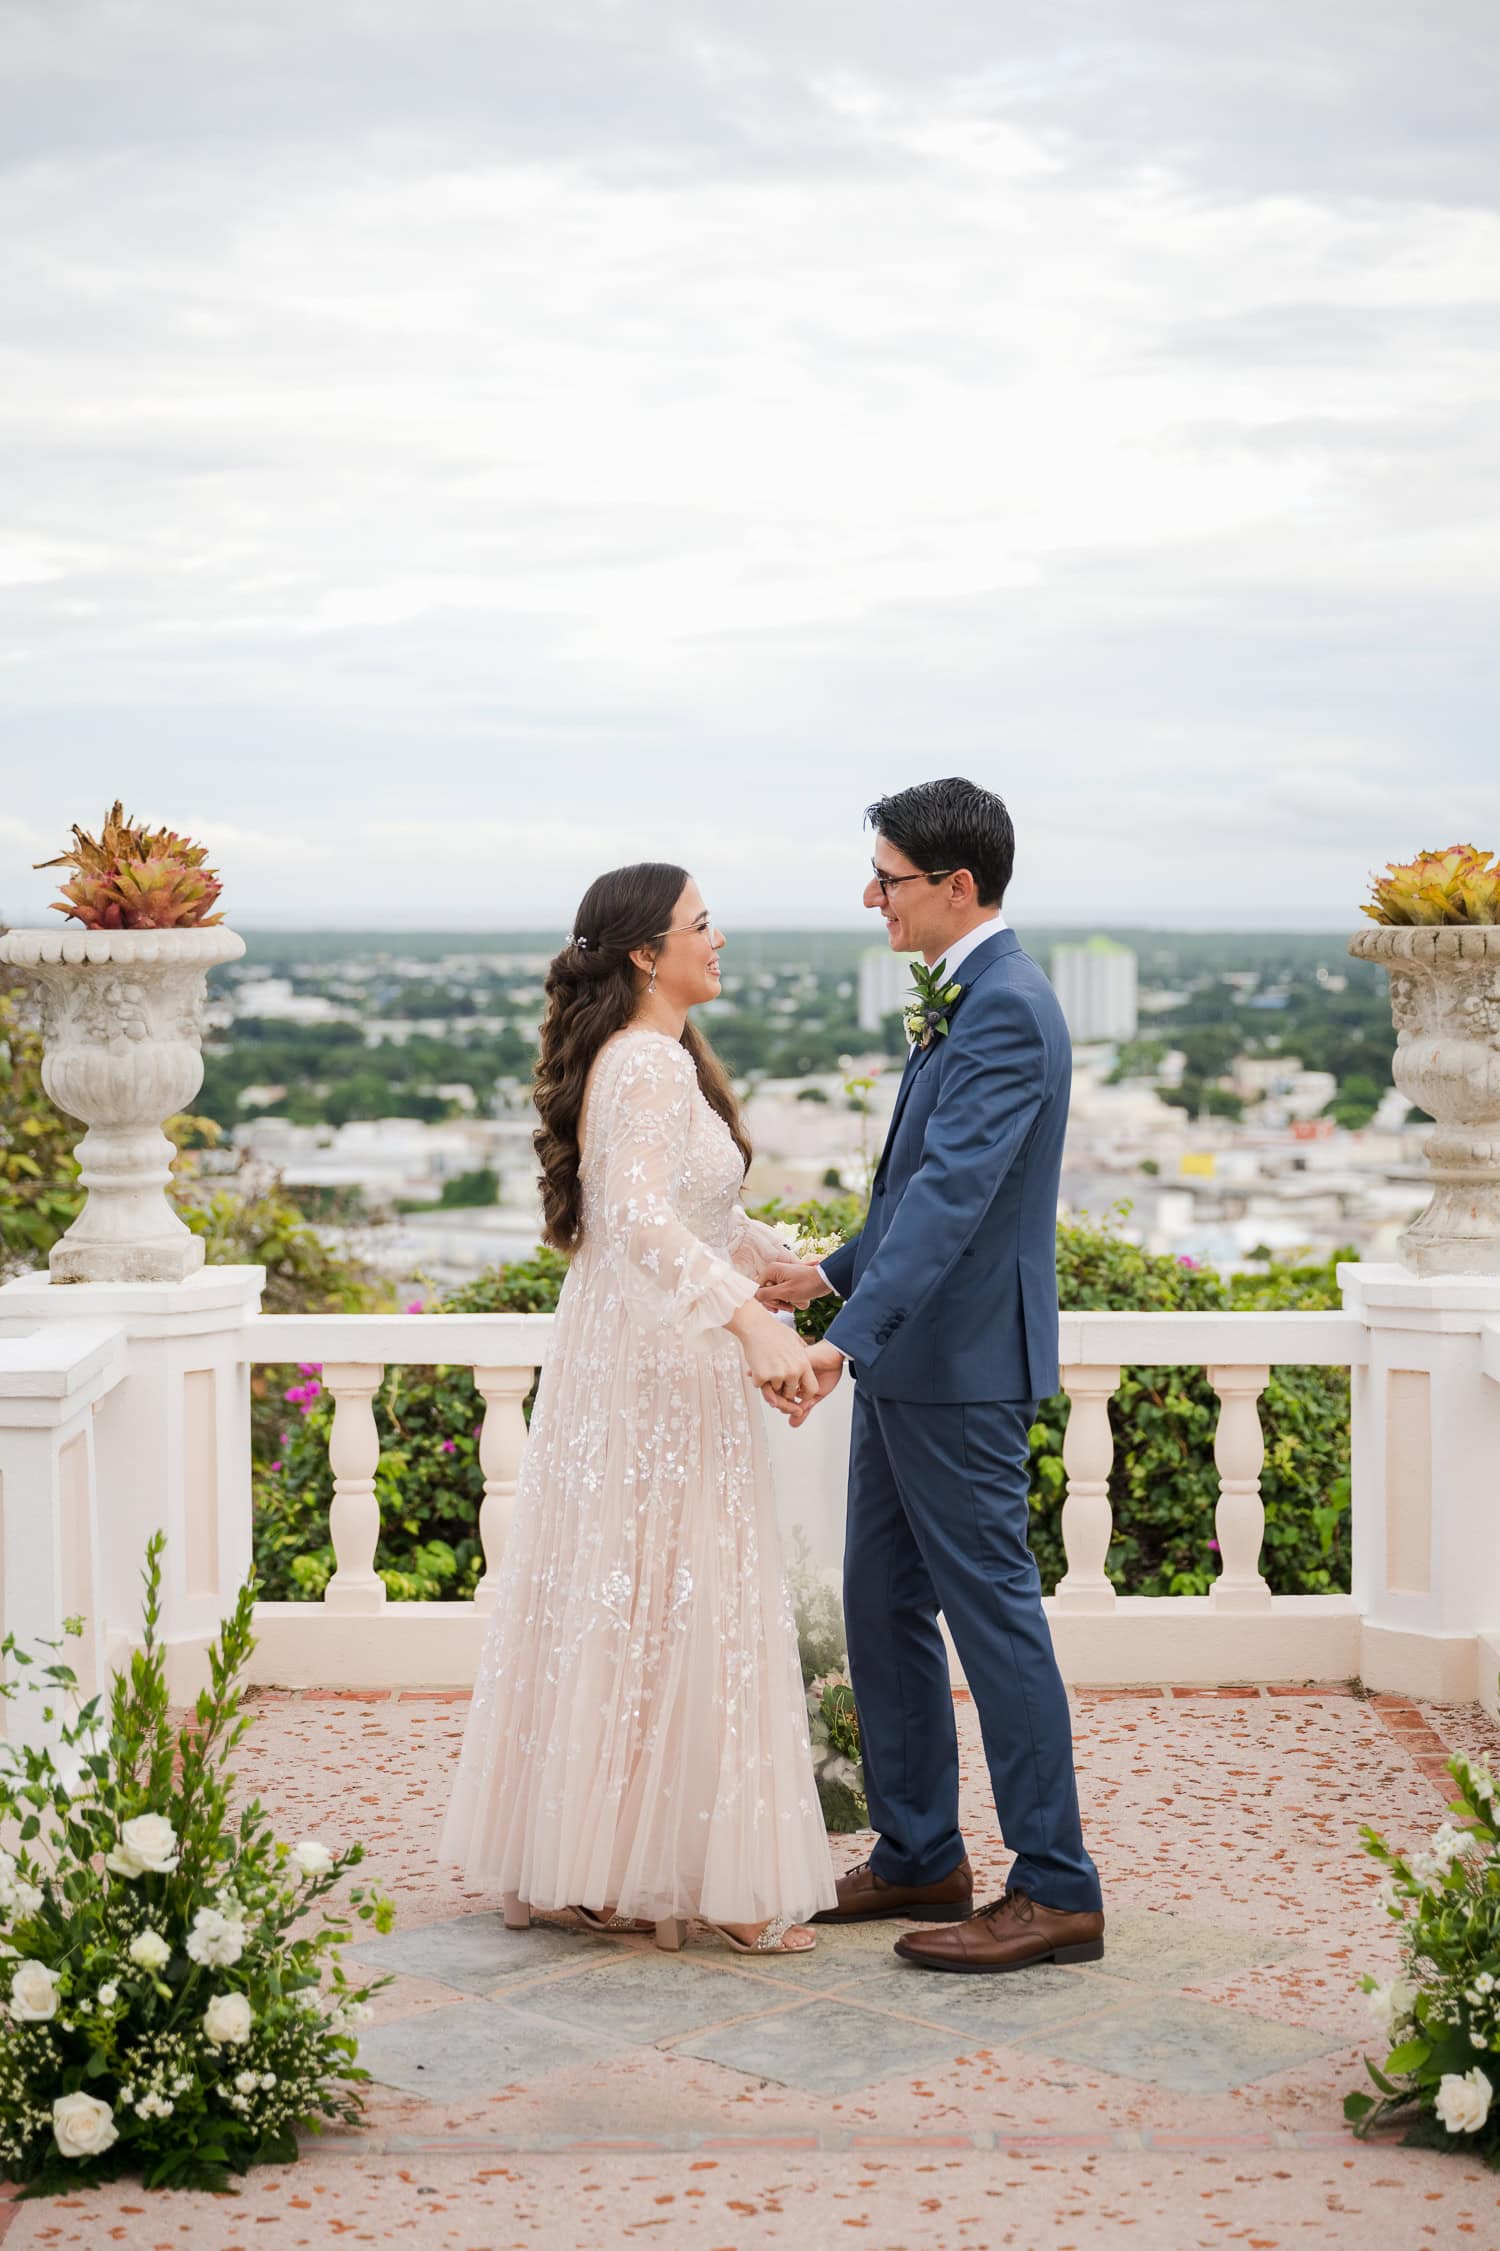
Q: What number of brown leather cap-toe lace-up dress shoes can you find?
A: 2